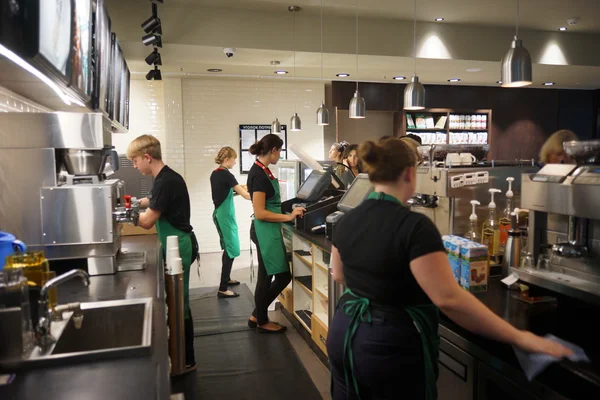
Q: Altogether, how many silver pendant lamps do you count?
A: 6